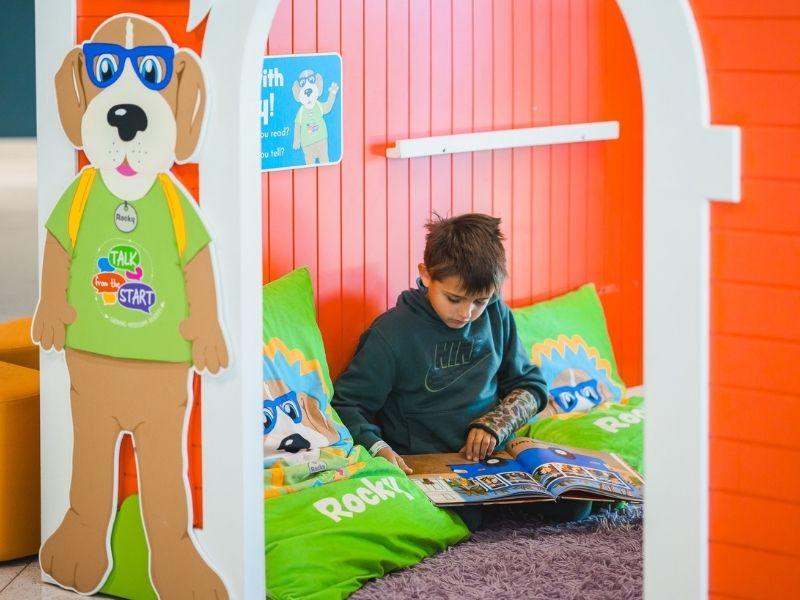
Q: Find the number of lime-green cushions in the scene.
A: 2